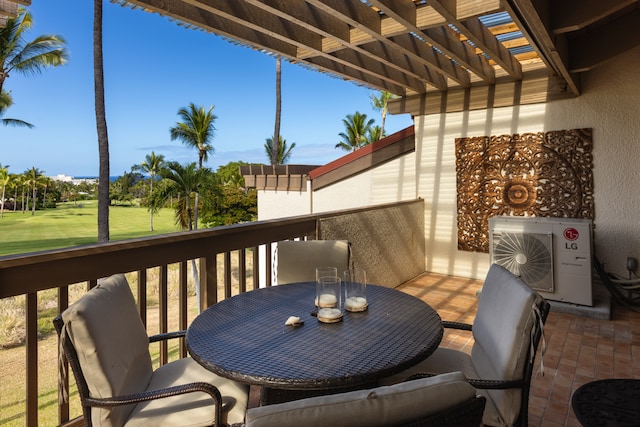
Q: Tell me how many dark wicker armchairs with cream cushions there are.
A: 4